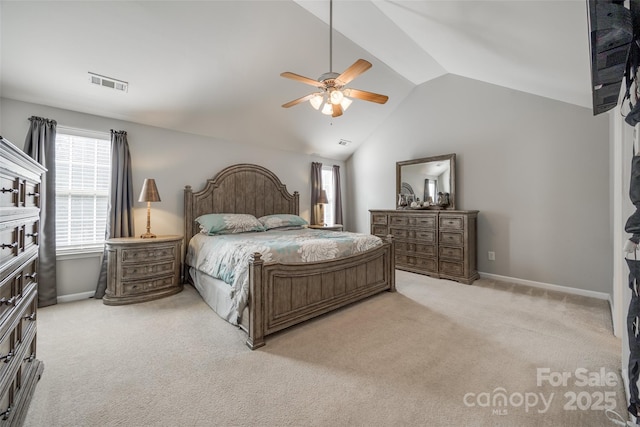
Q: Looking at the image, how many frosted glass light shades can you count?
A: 4